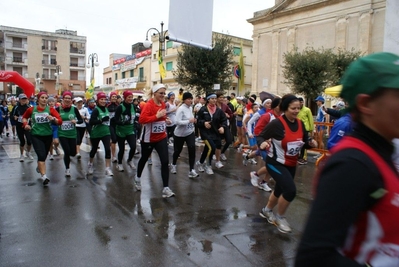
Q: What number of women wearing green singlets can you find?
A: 4